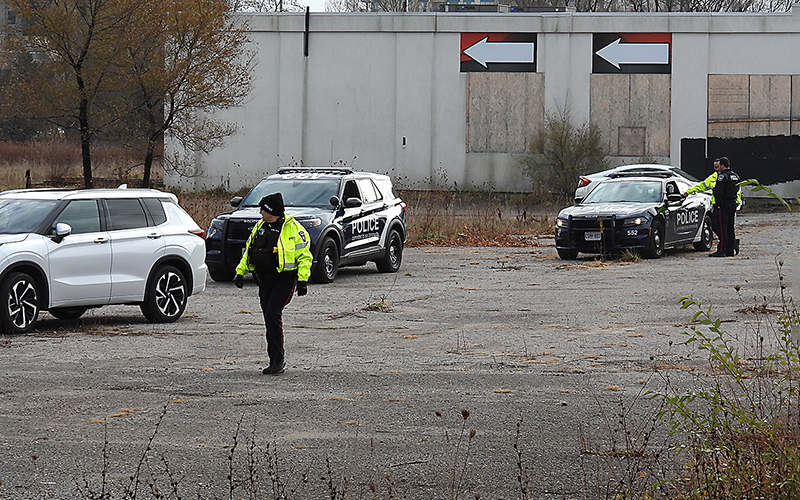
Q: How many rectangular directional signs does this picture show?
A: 2